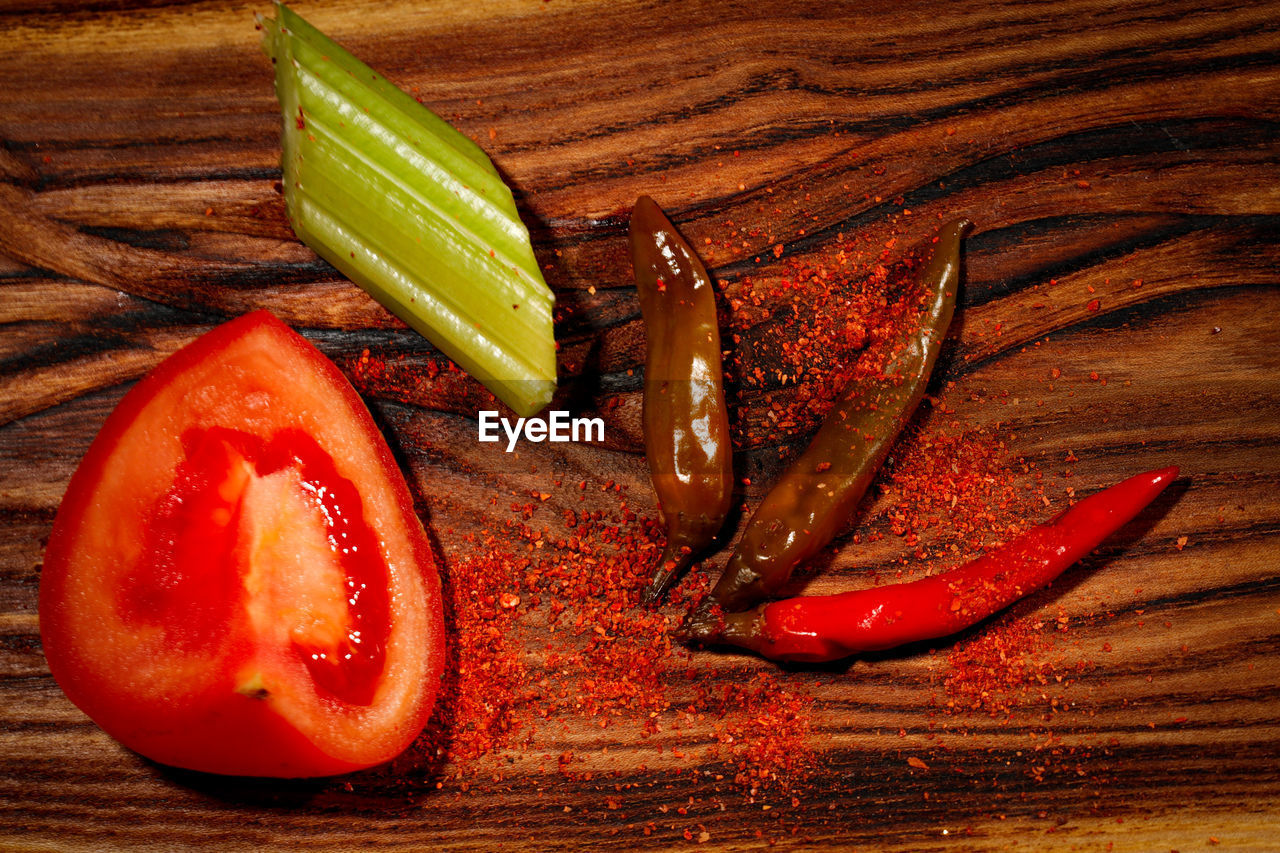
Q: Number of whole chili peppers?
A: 3